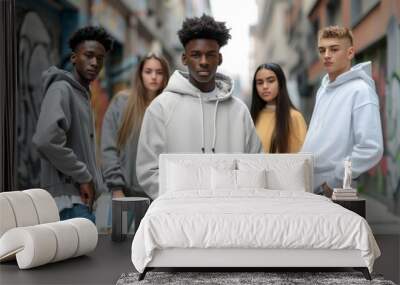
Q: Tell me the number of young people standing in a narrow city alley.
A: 5